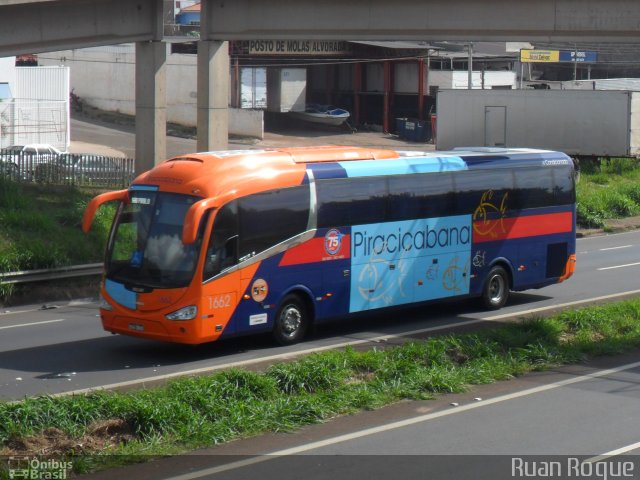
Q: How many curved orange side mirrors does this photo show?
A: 2